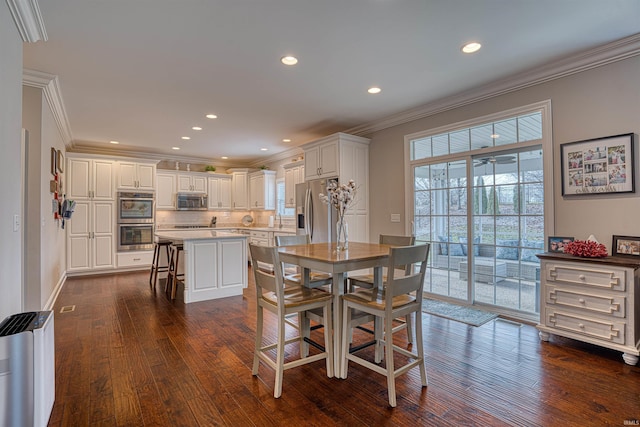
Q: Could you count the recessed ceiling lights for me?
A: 11